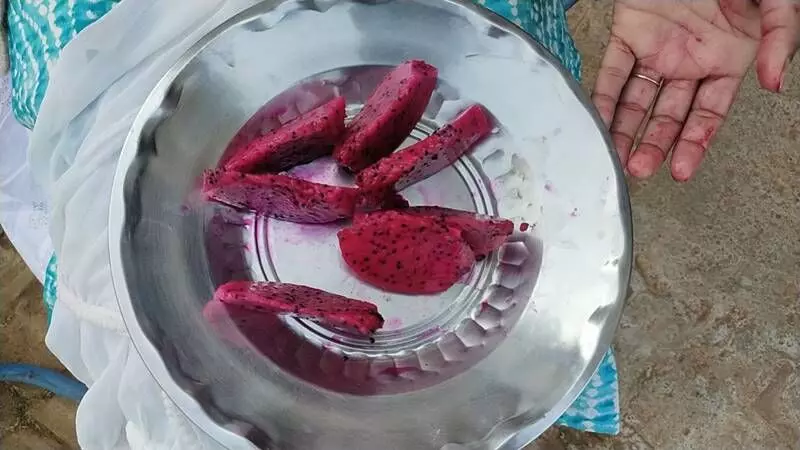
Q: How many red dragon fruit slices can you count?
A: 7